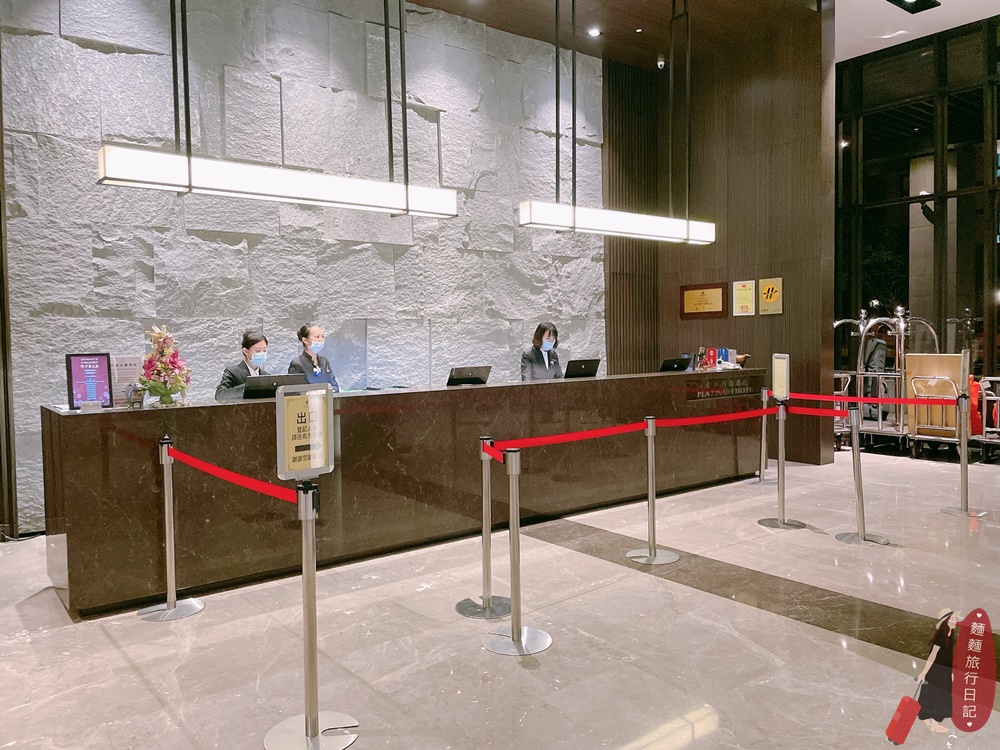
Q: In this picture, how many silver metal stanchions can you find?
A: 9